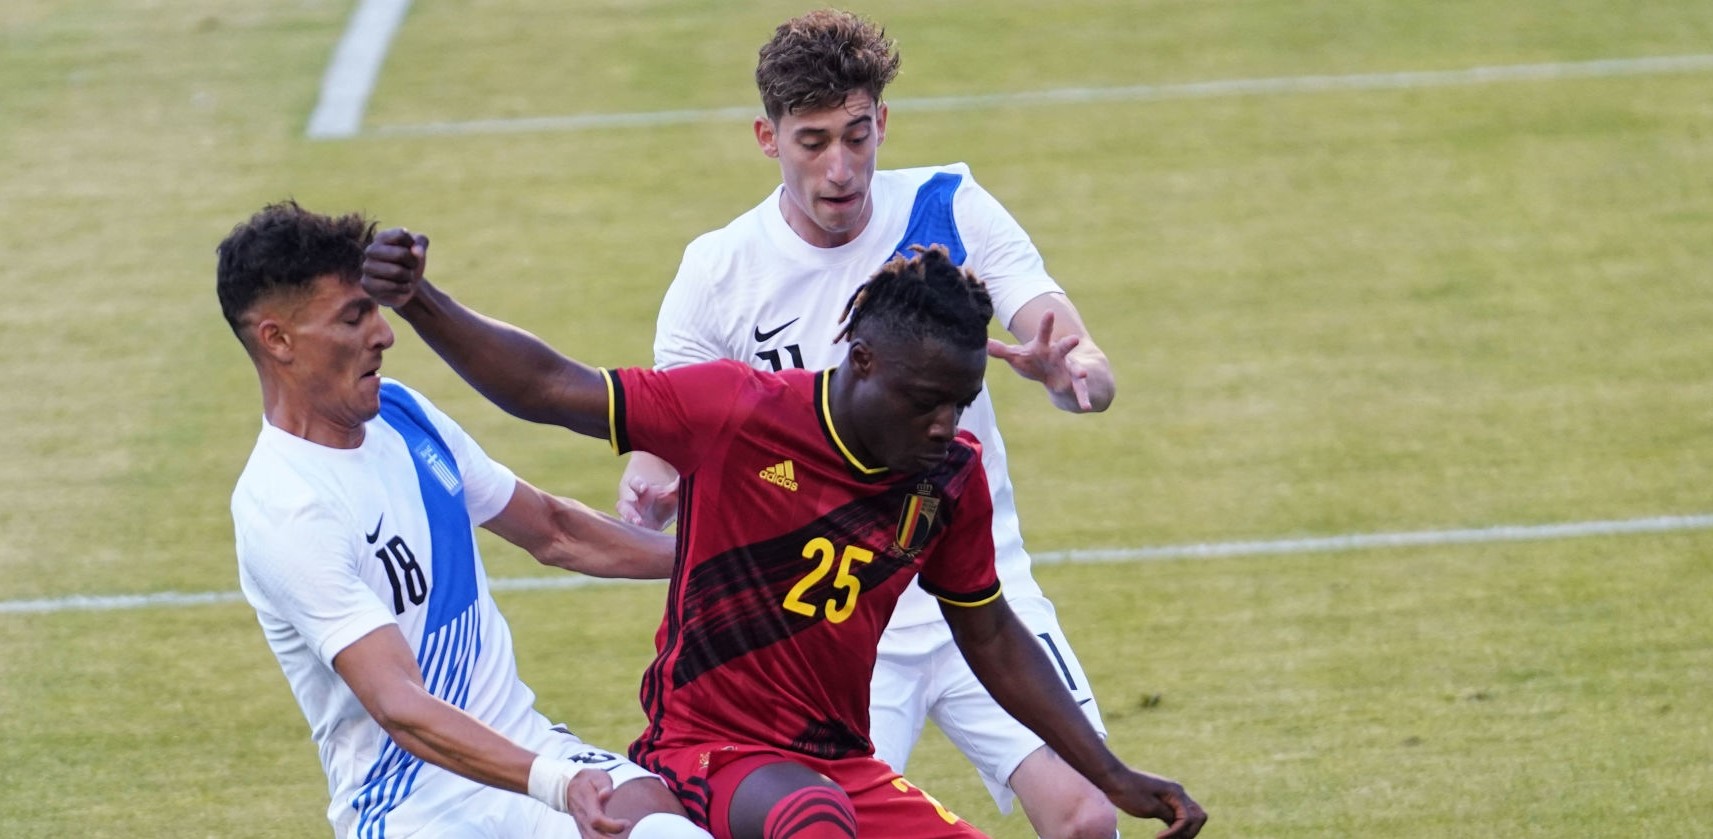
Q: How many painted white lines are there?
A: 3